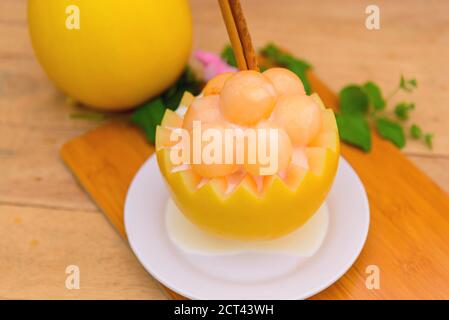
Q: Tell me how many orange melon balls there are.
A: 7